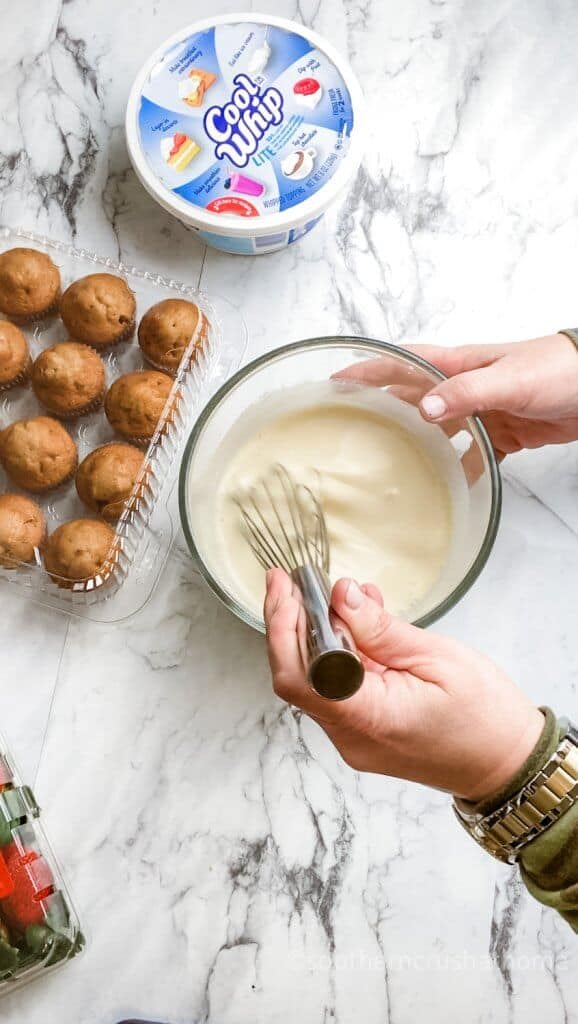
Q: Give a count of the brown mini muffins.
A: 10